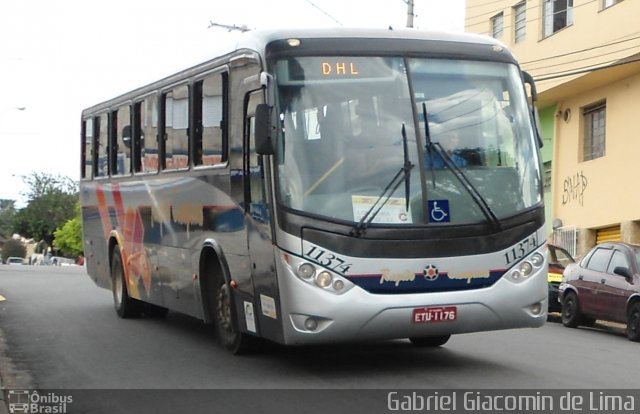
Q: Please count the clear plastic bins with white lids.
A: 0